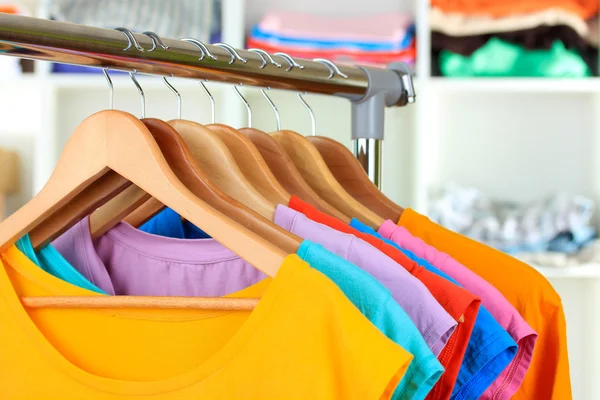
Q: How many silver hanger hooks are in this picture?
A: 7